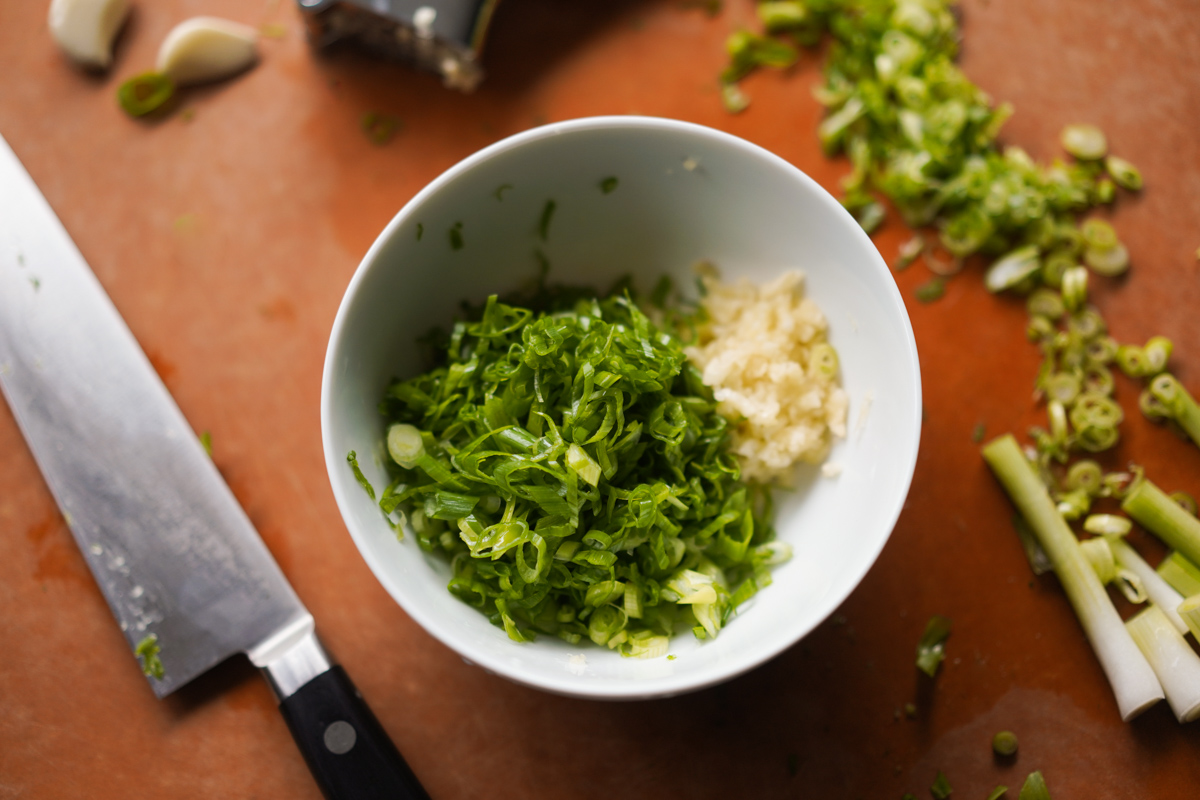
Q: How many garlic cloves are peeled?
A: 2